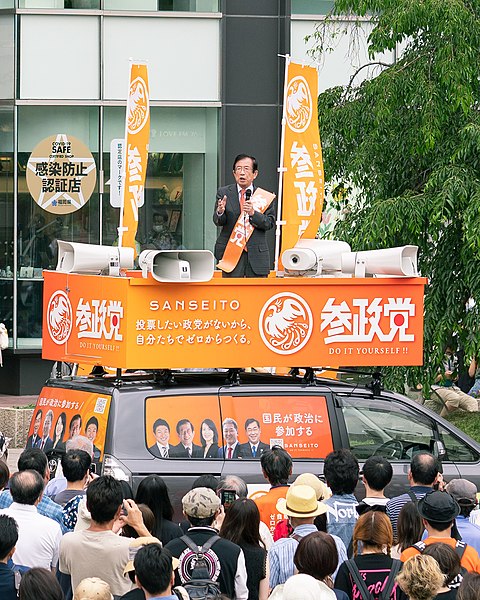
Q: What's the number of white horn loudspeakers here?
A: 4